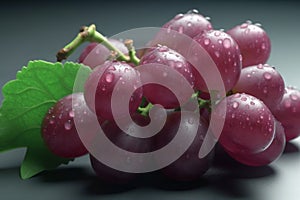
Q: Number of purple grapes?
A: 13